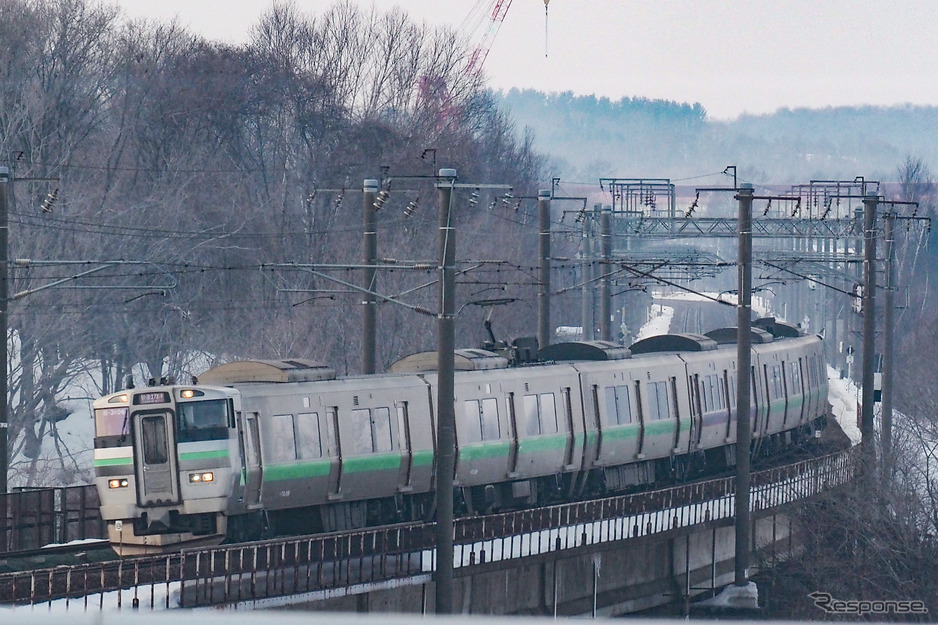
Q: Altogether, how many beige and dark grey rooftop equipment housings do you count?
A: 6